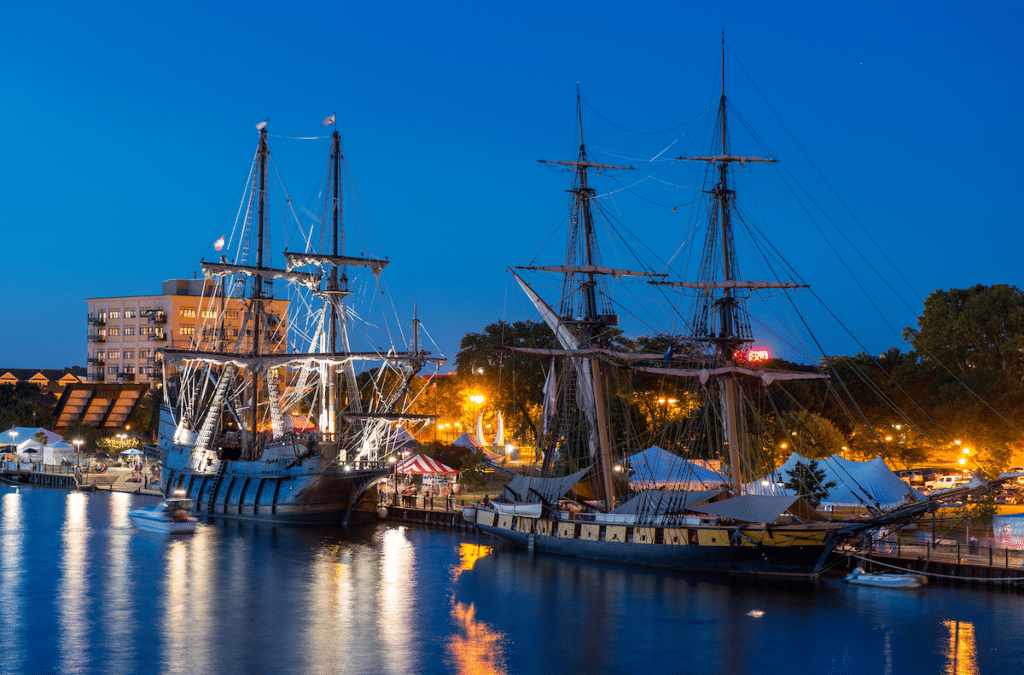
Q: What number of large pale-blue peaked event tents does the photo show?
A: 2